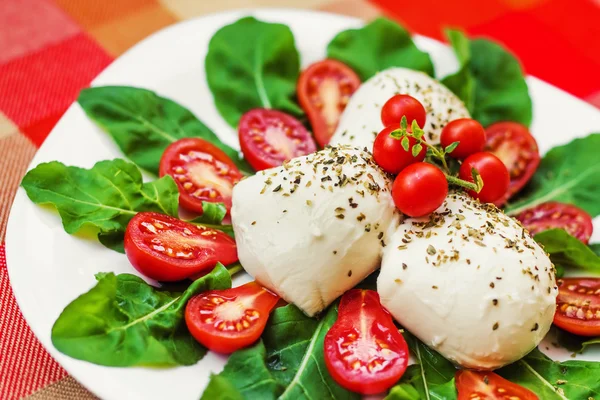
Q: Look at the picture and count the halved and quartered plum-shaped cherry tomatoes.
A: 10